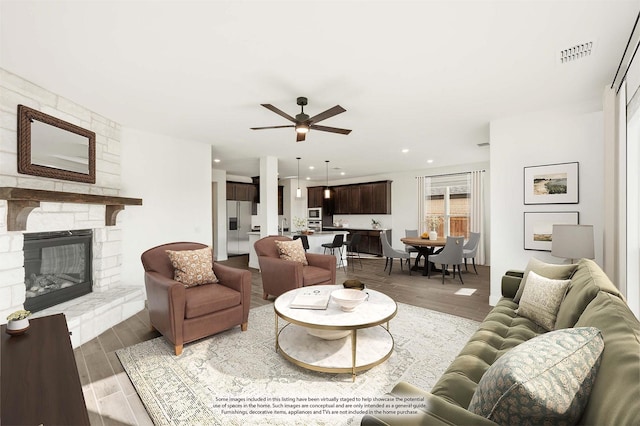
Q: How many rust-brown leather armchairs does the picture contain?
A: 2